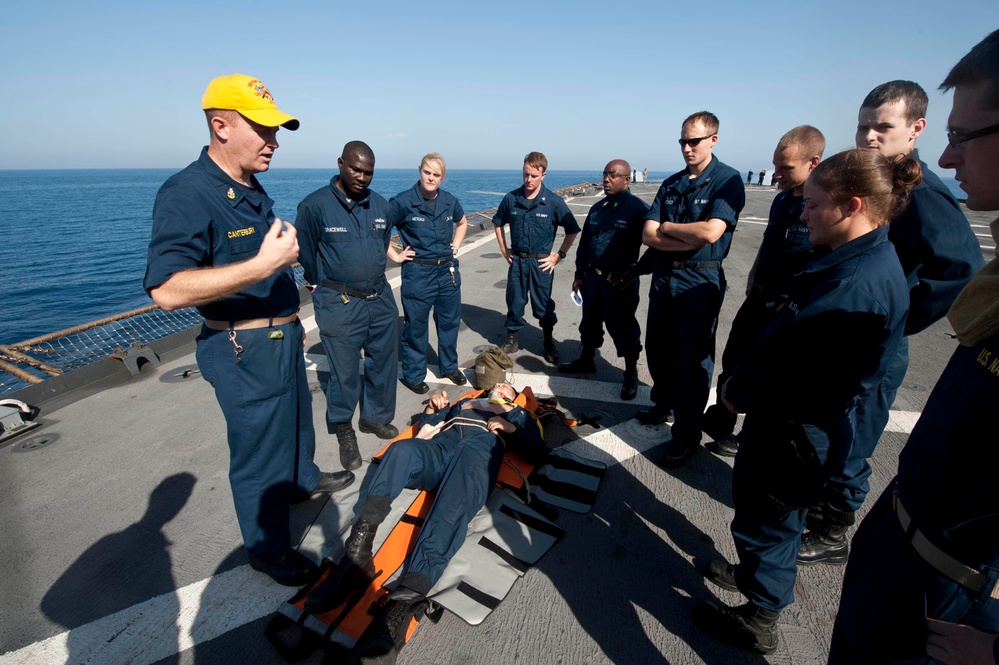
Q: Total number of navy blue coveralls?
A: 11